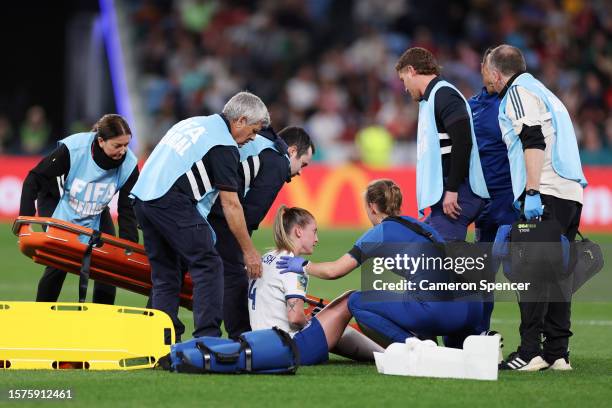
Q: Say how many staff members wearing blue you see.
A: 7